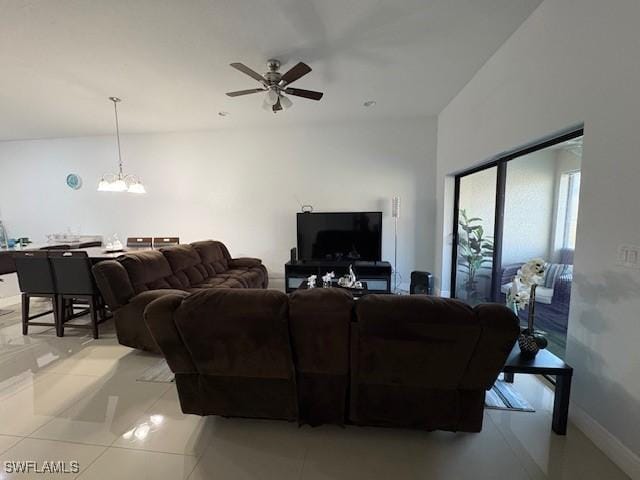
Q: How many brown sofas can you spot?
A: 2